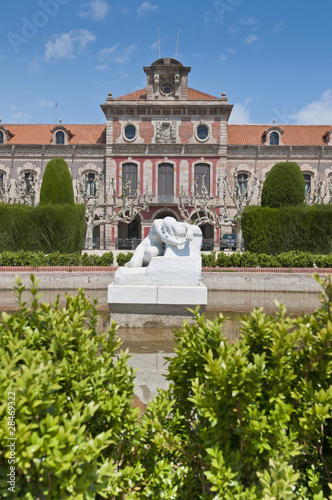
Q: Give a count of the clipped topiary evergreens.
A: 2